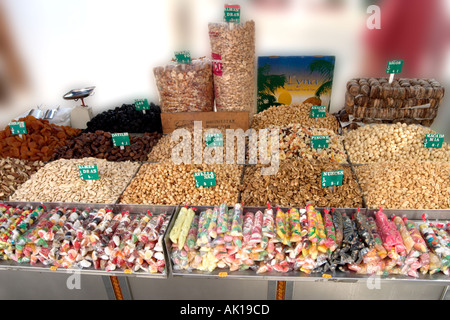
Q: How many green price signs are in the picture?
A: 13